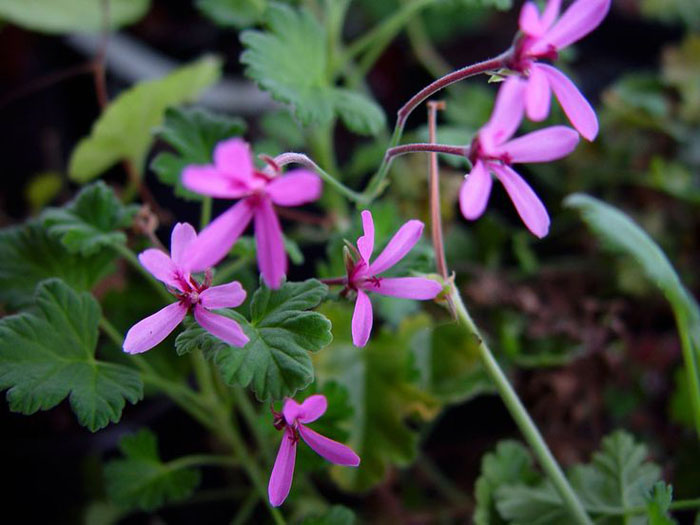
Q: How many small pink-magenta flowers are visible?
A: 6